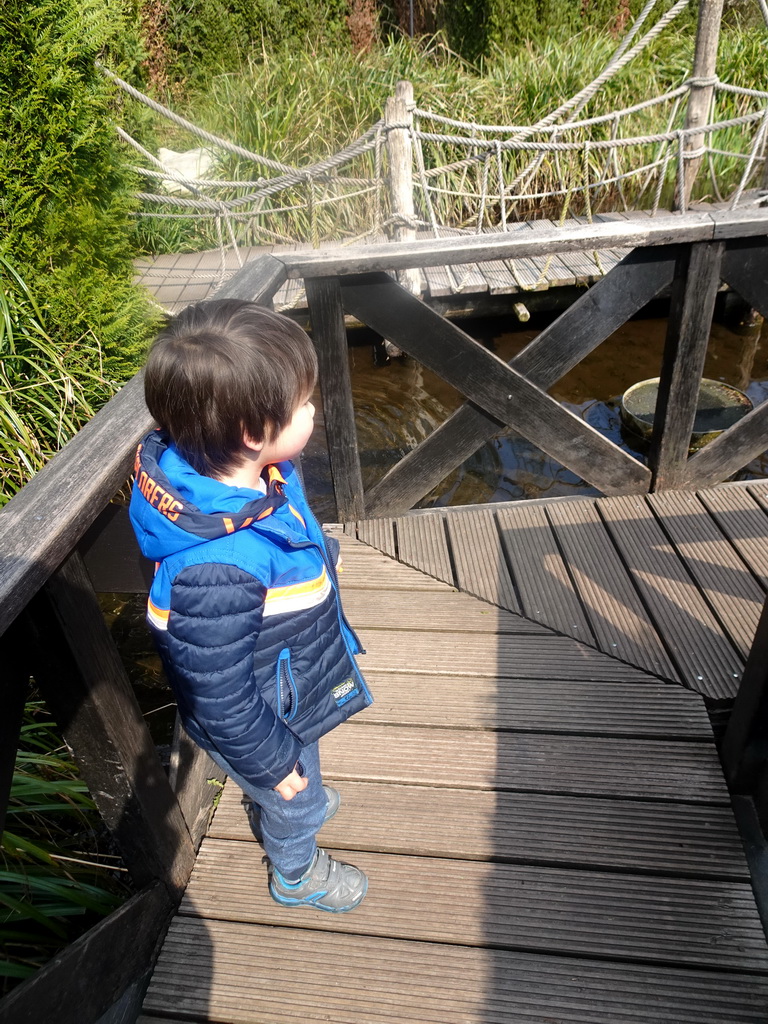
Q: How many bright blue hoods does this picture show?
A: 1